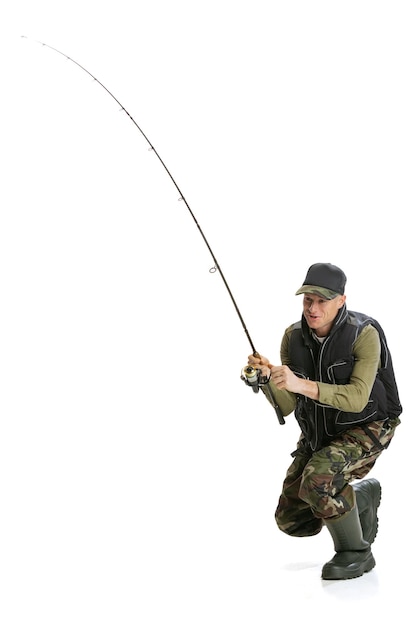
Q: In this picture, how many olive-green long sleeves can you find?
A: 2